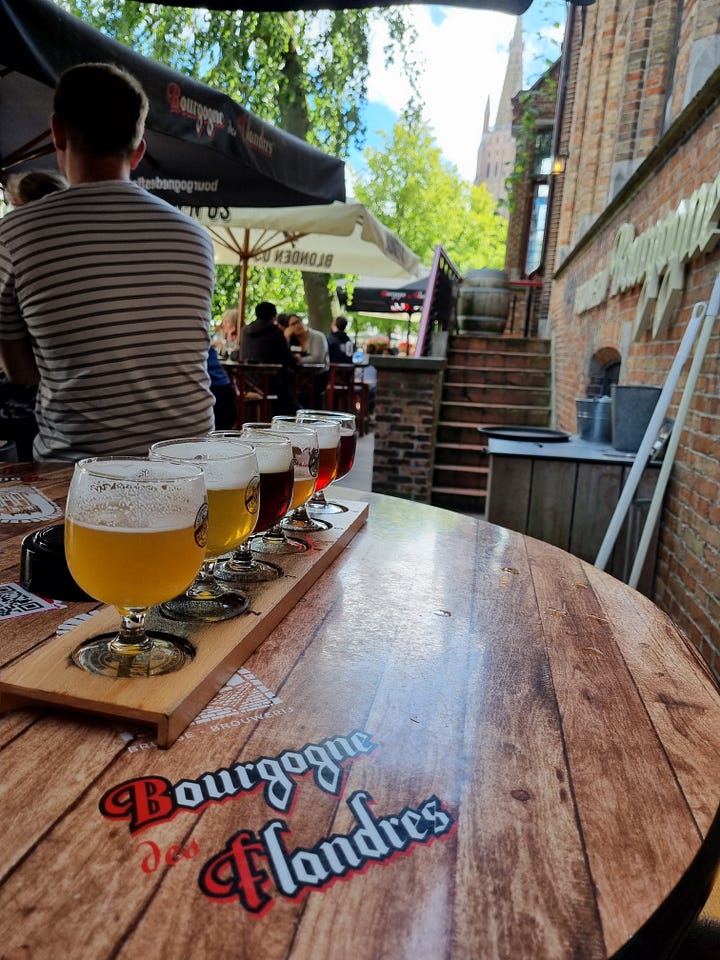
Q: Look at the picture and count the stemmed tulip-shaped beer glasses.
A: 6